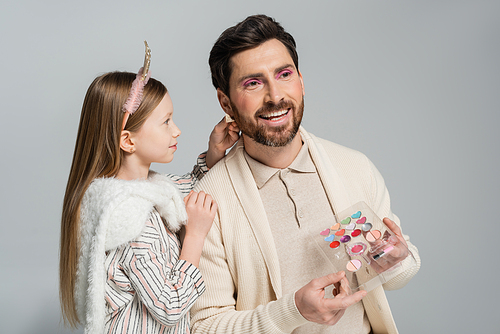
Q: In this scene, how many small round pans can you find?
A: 4